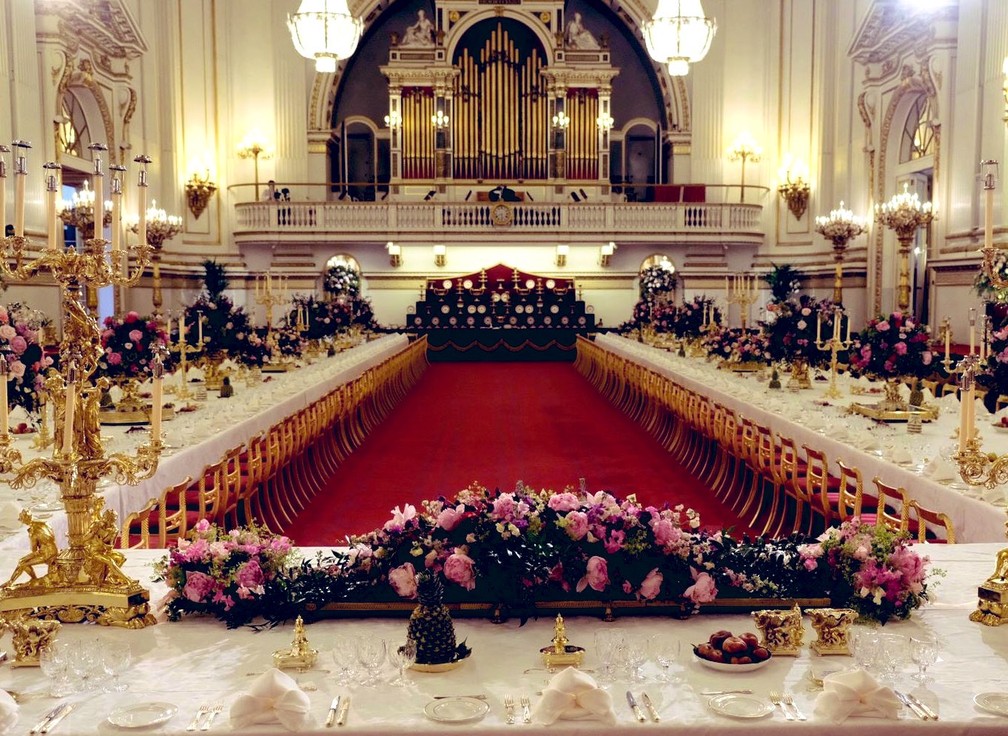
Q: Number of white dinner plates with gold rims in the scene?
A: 4